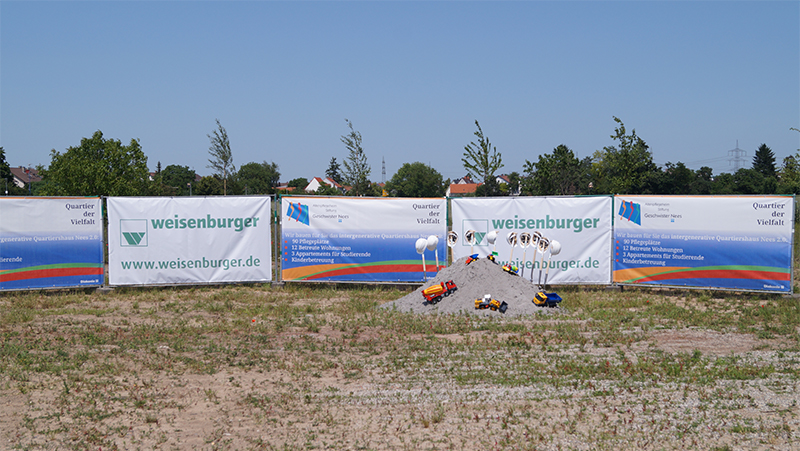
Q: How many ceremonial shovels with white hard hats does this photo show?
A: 10